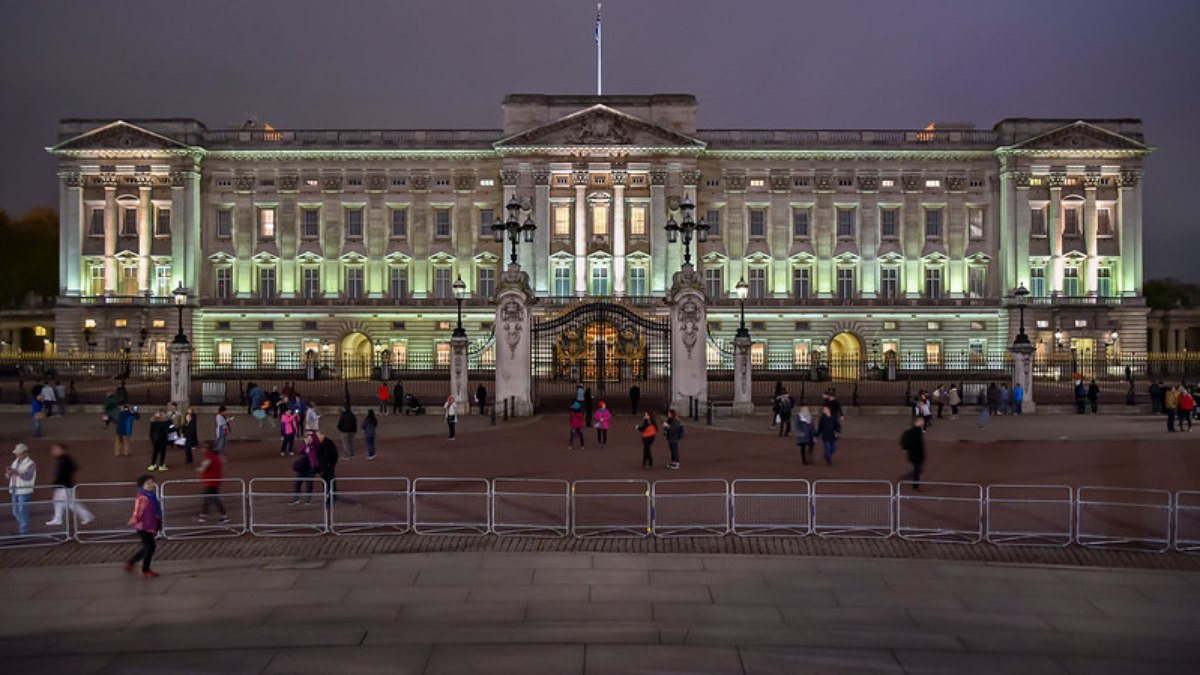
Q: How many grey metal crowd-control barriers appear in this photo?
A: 15